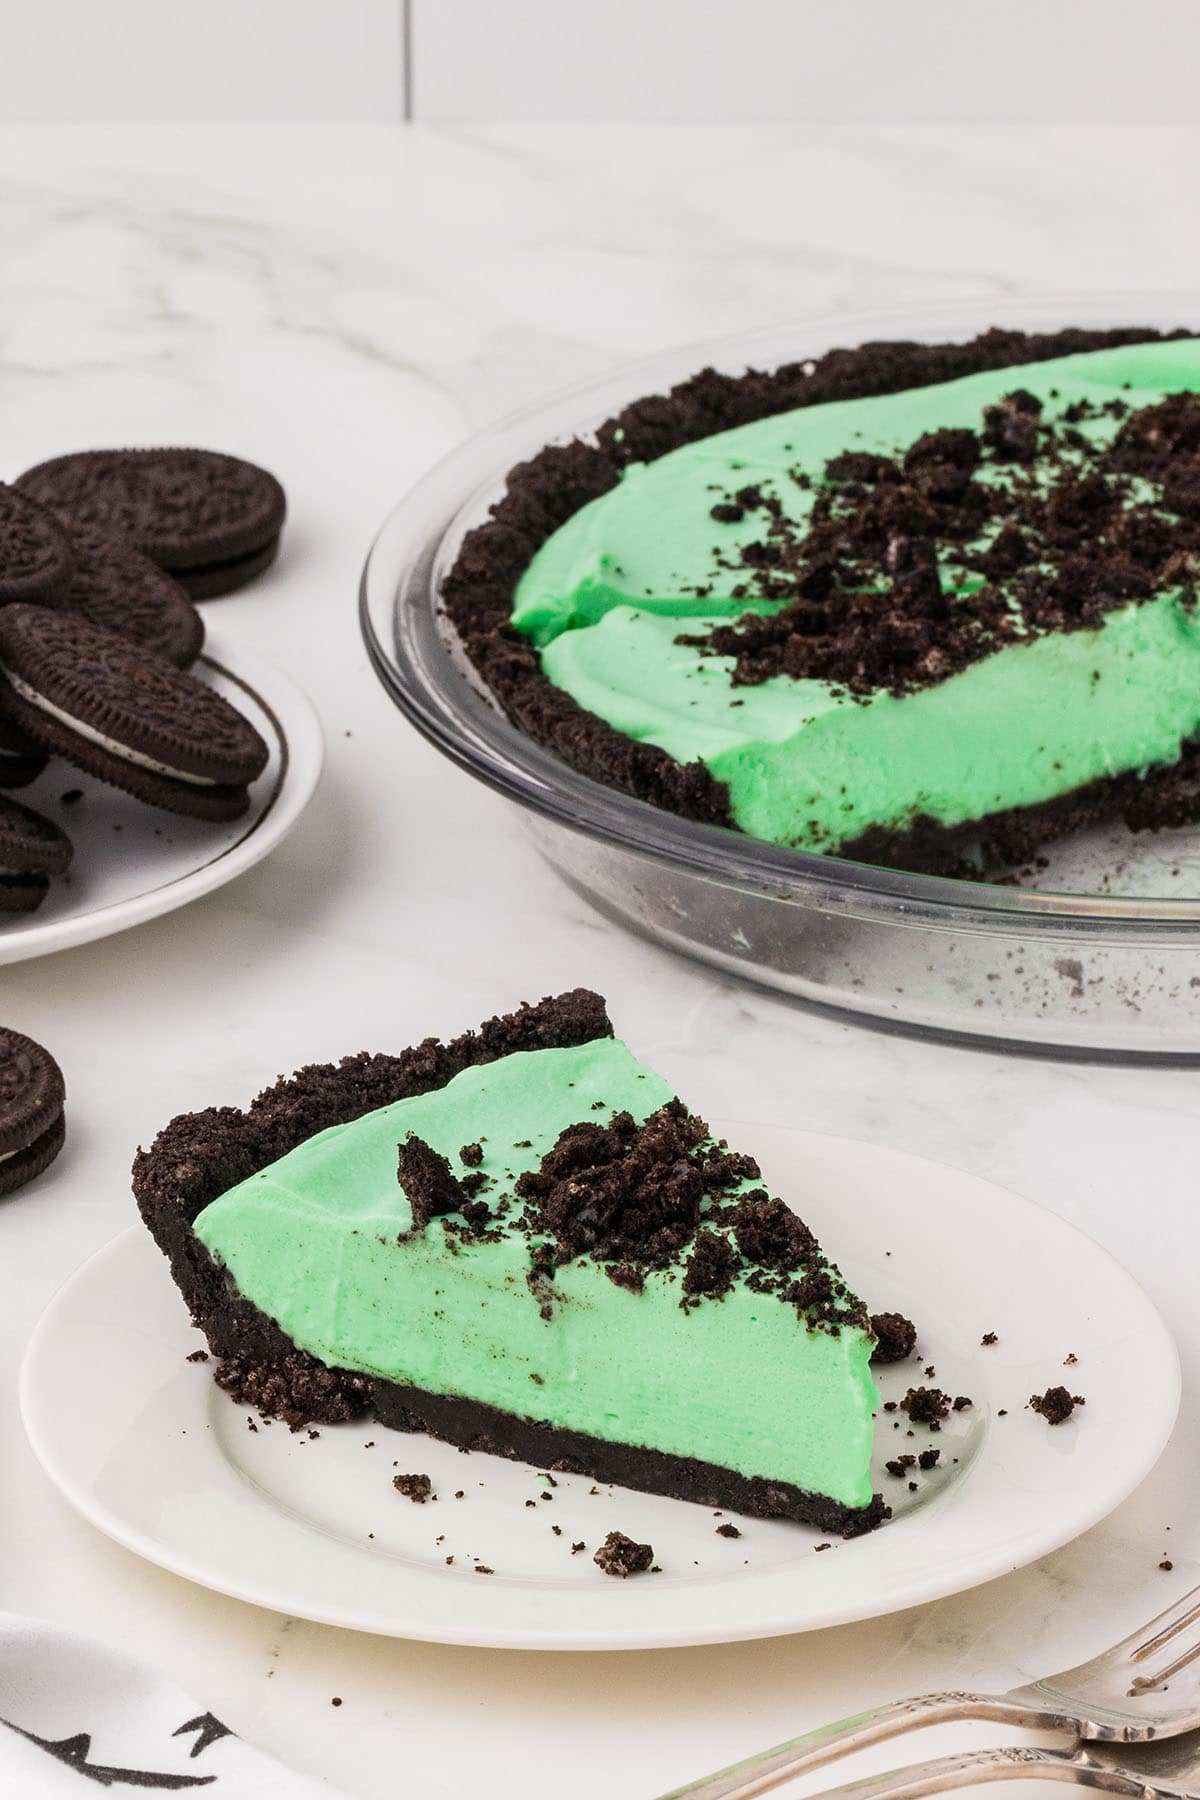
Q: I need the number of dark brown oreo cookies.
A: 7